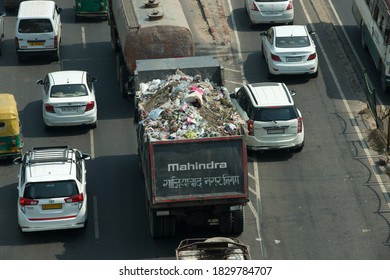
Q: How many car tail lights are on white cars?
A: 12